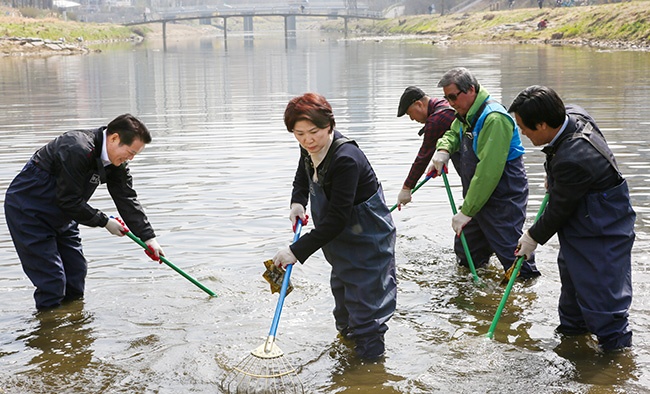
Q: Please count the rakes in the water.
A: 5